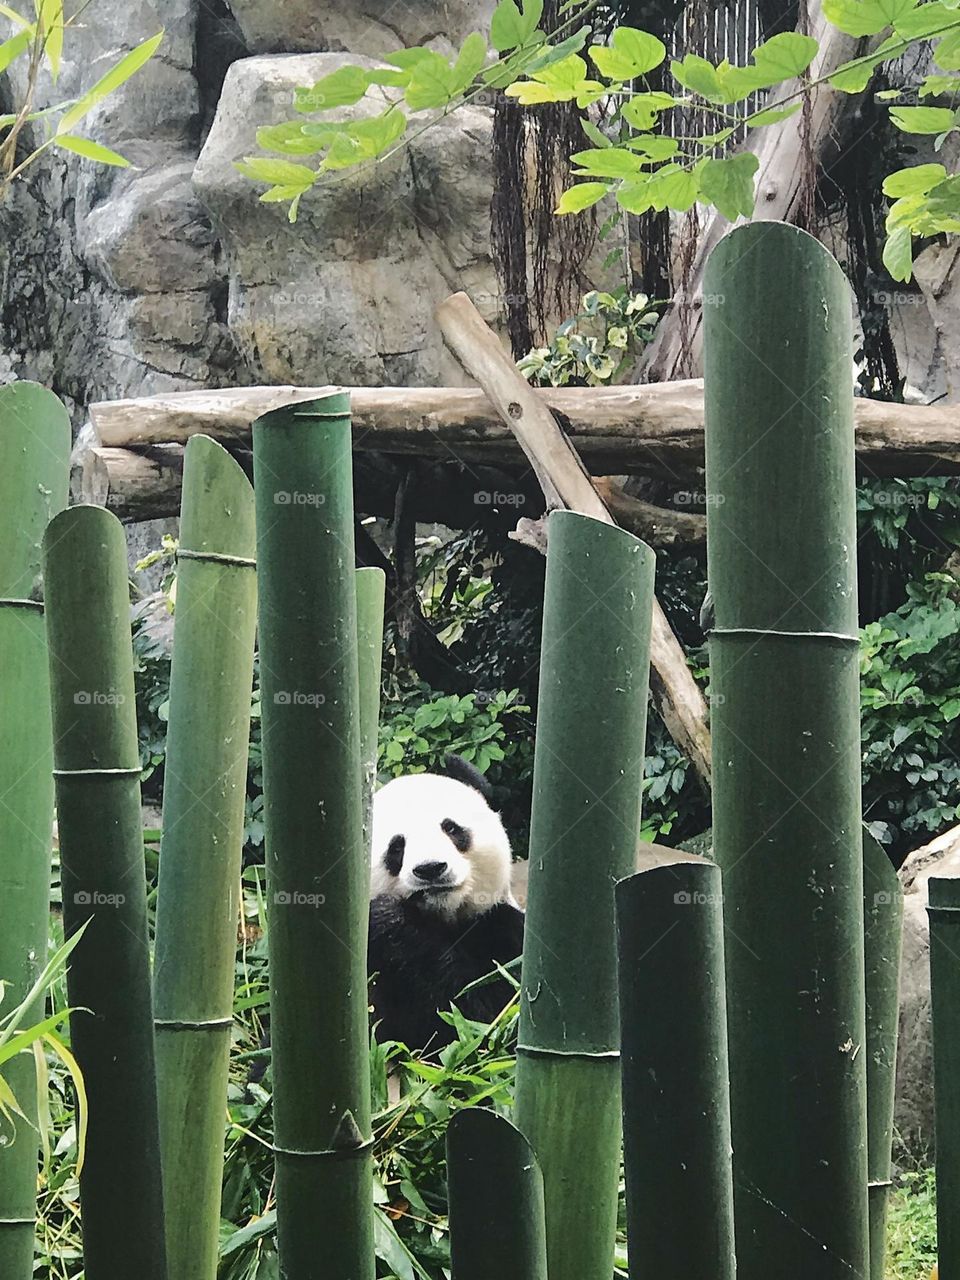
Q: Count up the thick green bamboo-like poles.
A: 11